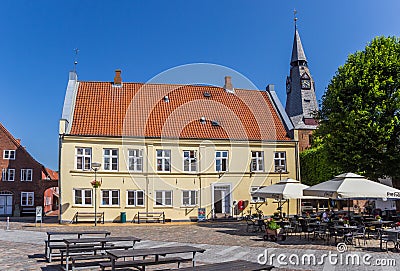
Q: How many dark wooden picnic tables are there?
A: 4